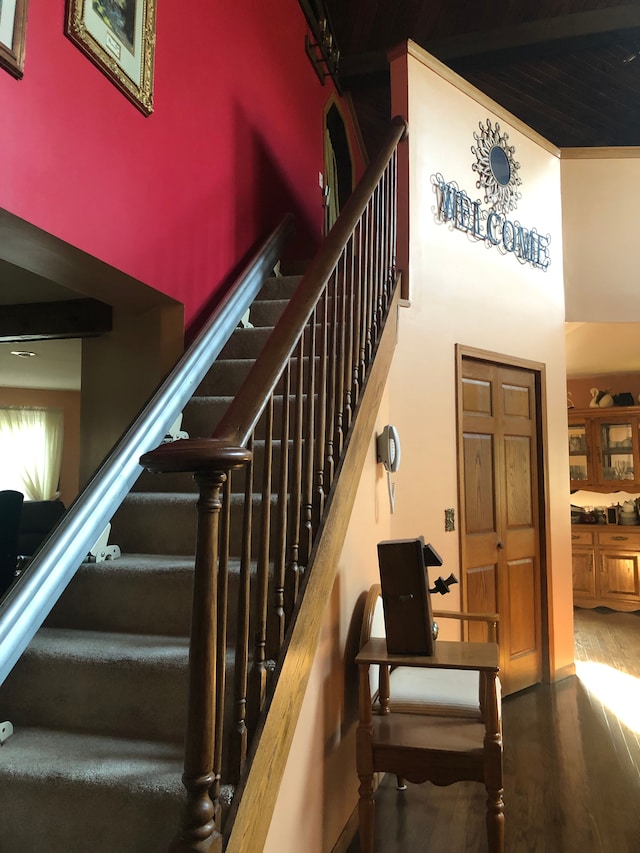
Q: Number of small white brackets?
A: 5